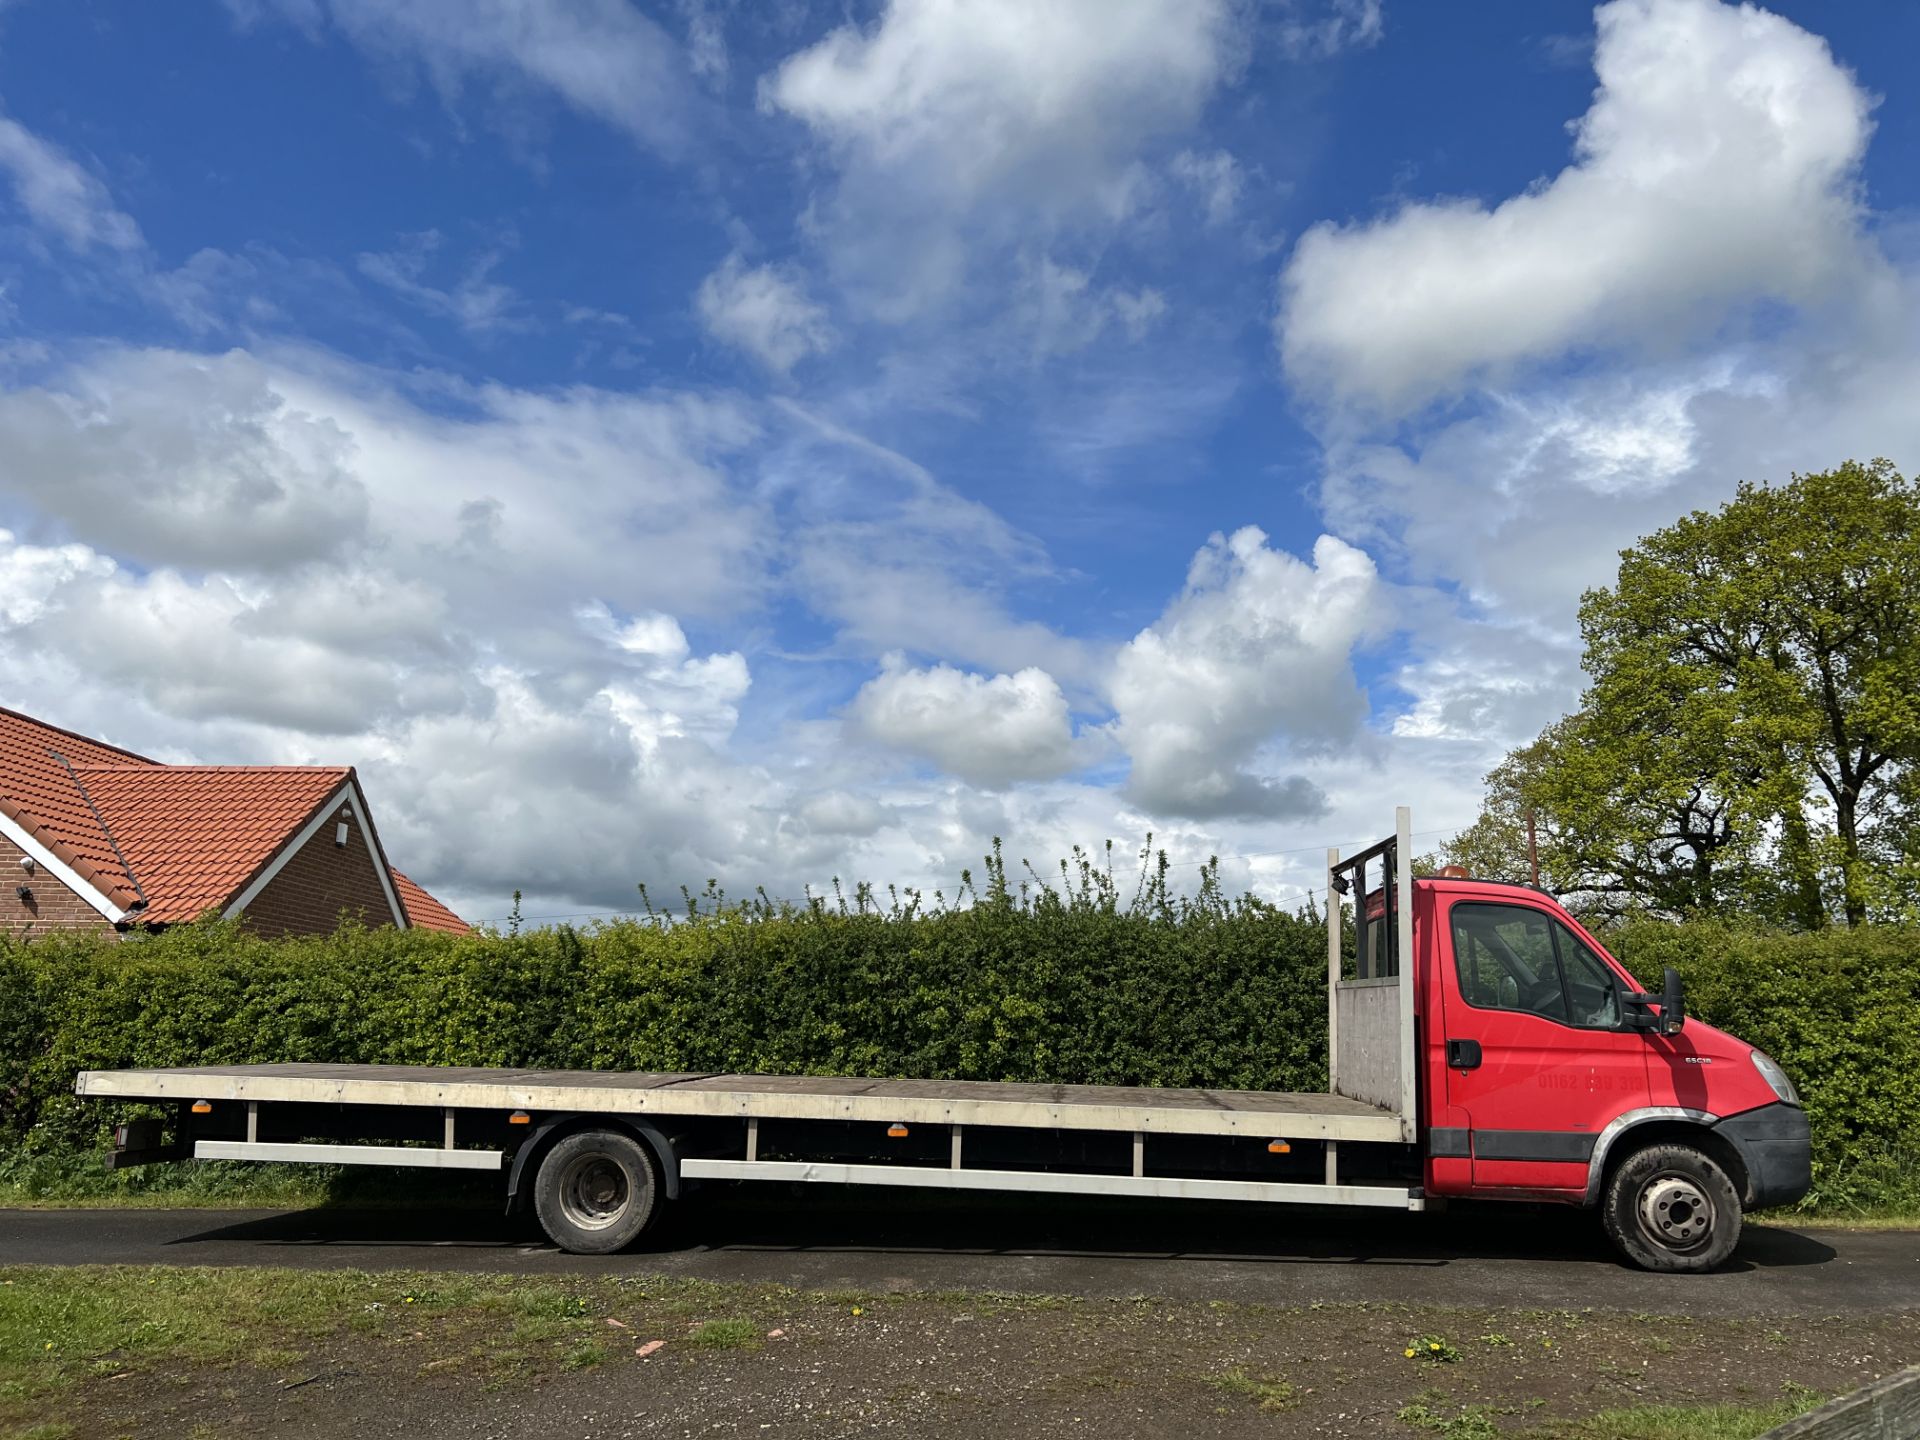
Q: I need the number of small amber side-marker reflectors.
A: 4